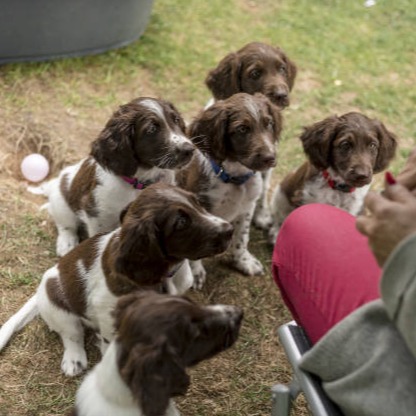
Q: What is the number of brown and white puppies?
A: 6